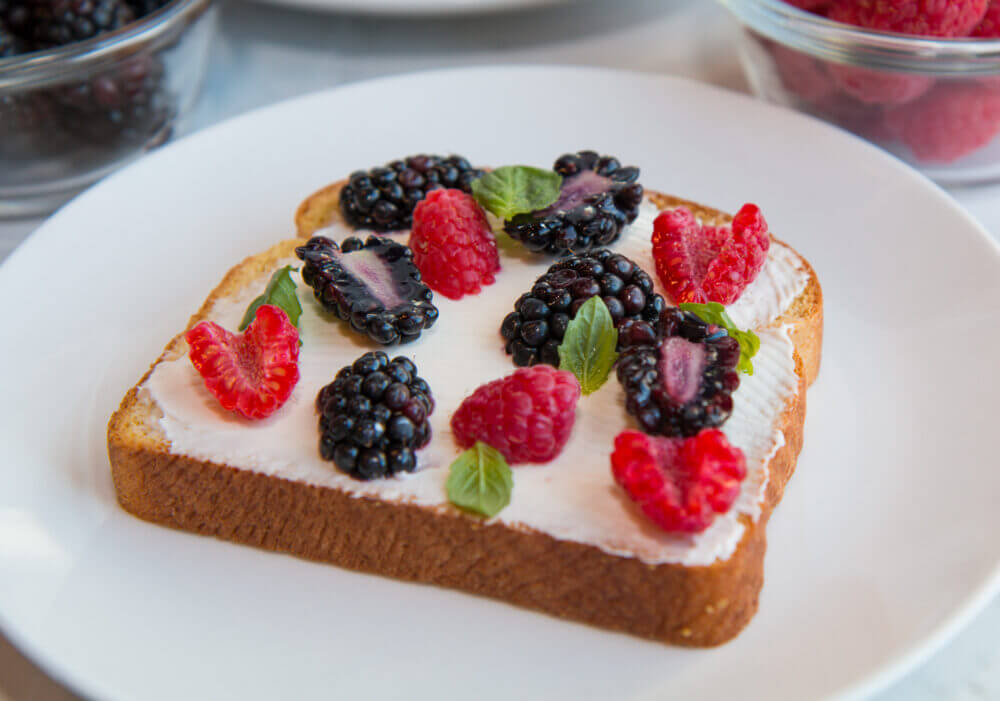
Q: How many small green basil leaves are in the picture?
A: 5